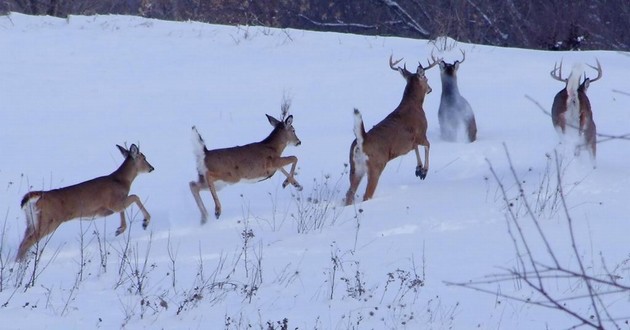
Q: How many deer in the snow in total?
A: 5